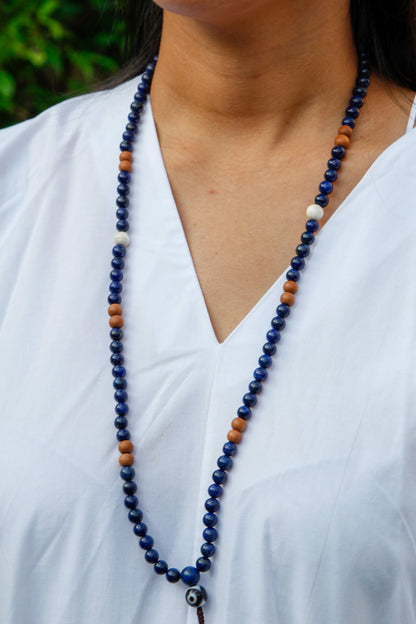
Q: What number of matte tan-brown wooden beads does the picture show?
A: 12